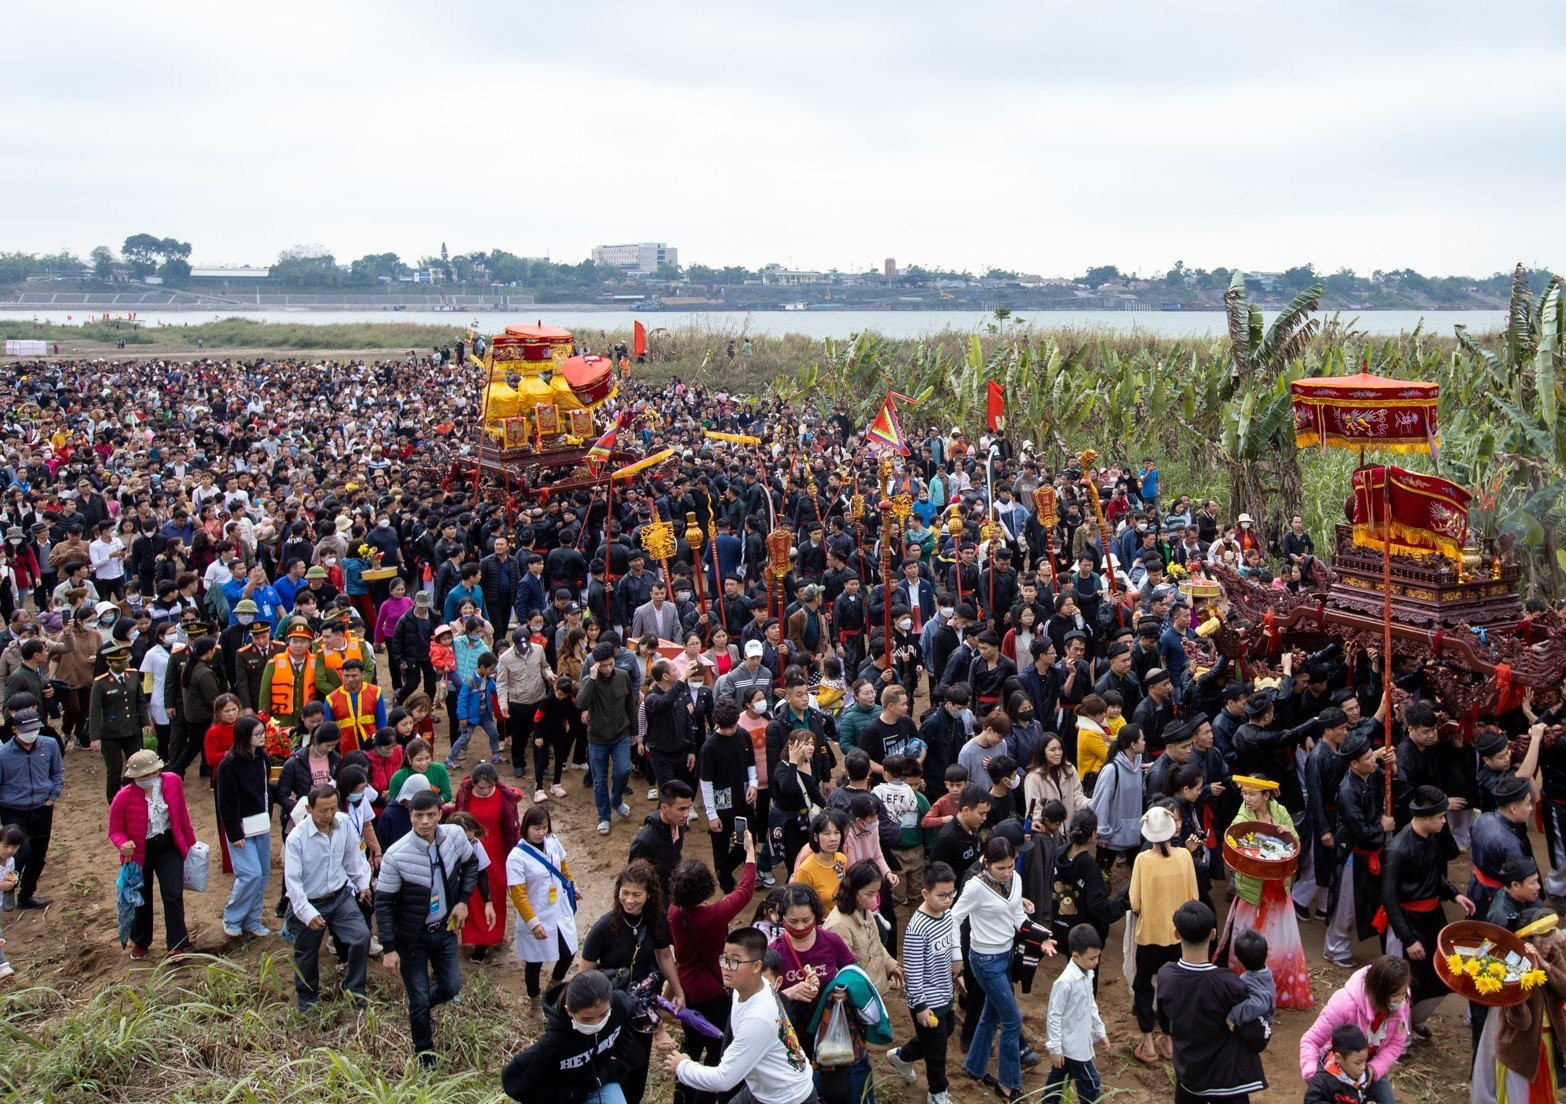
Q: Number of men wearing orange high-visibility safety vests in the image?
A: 2